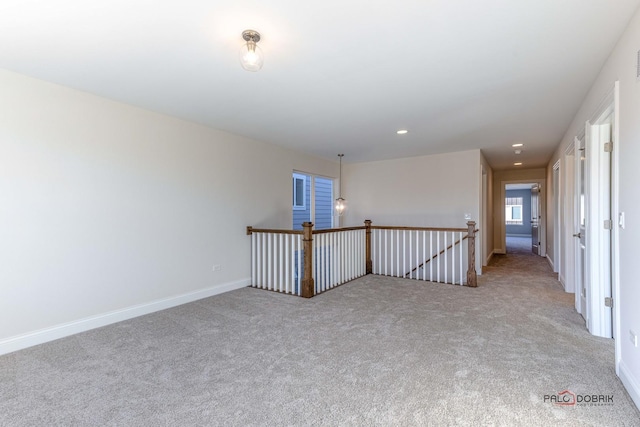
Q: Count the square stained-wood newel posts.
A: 3